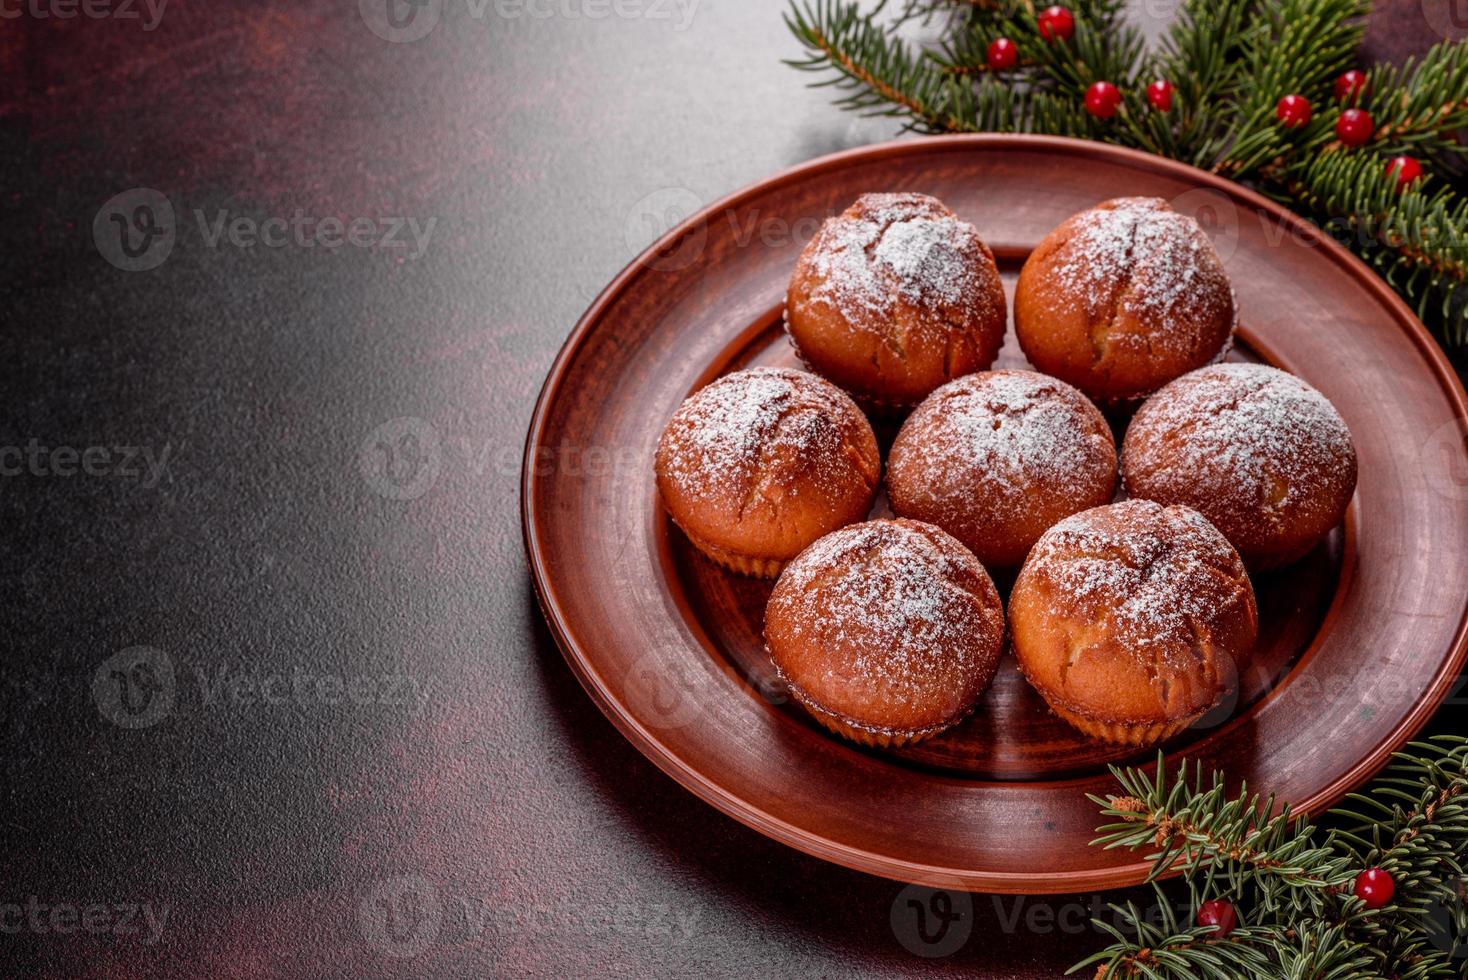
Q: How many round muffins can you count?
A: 7